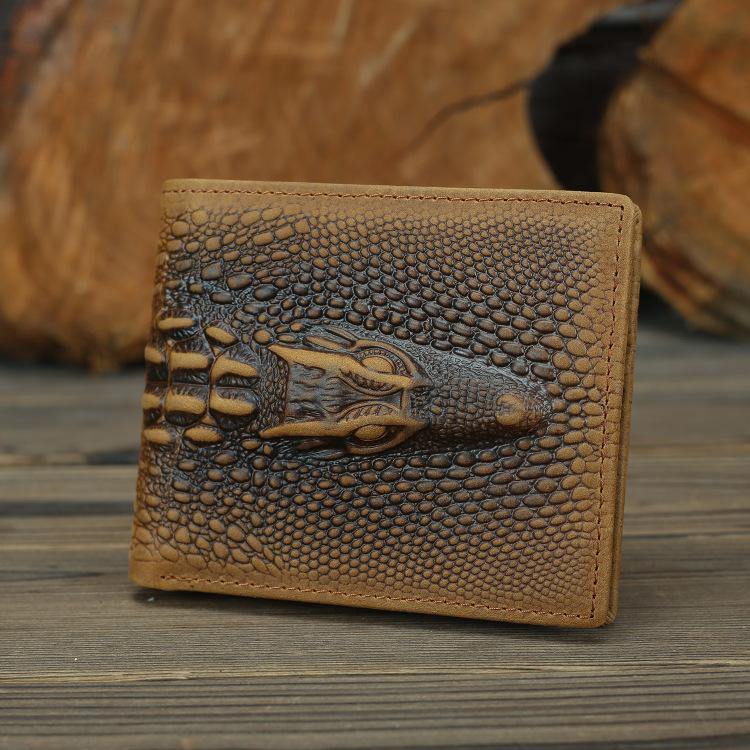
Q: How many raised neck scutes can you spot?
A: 10